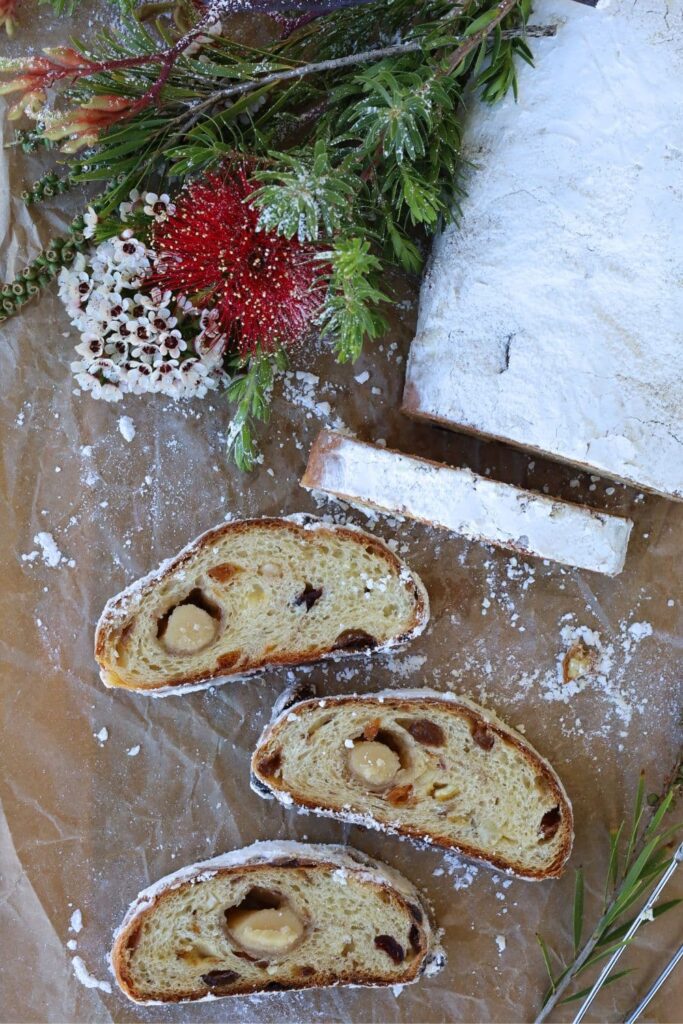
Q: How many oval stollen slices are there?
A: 3